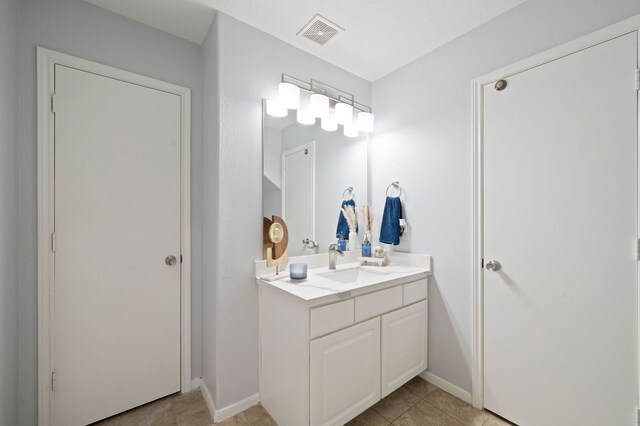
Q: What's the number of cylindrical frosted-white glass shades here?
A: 4